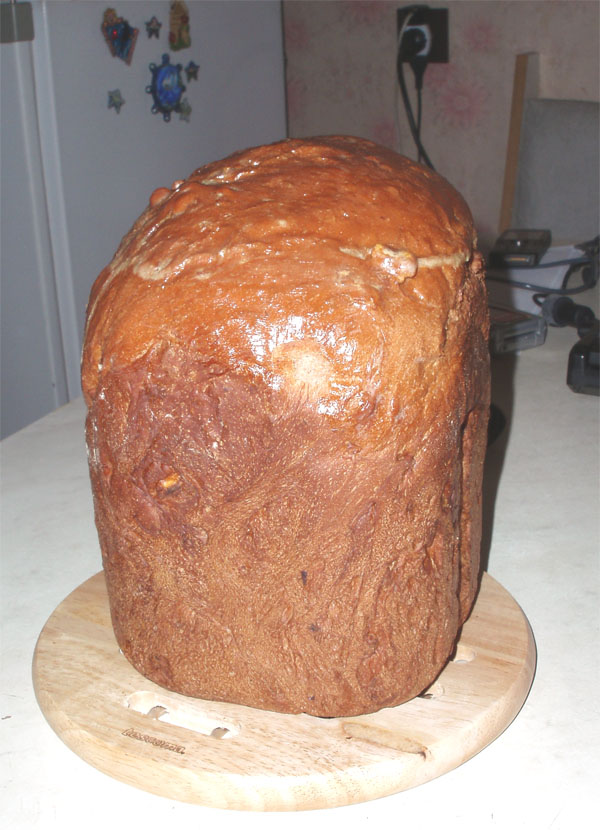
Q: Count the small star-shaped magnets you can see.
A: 4